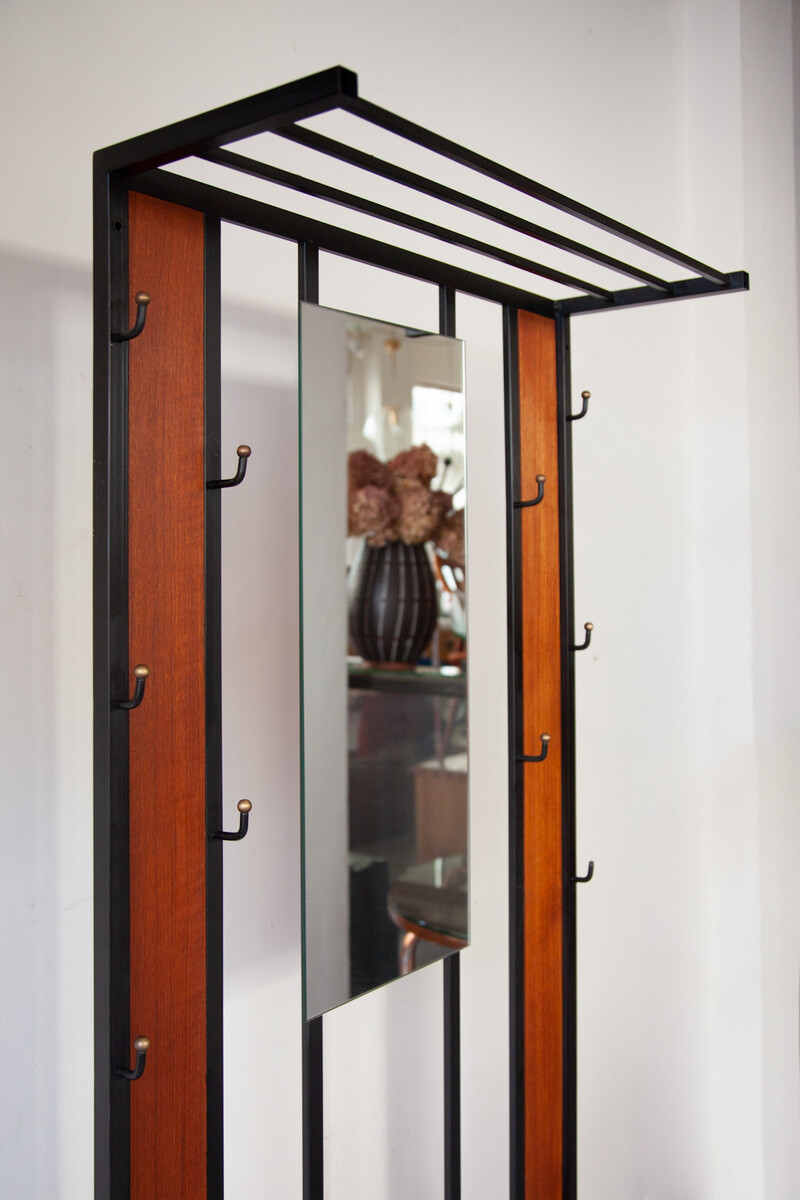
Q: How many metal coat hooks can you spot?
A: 10